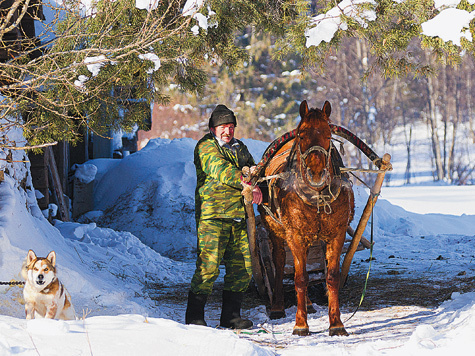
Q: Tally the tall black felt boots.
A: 2